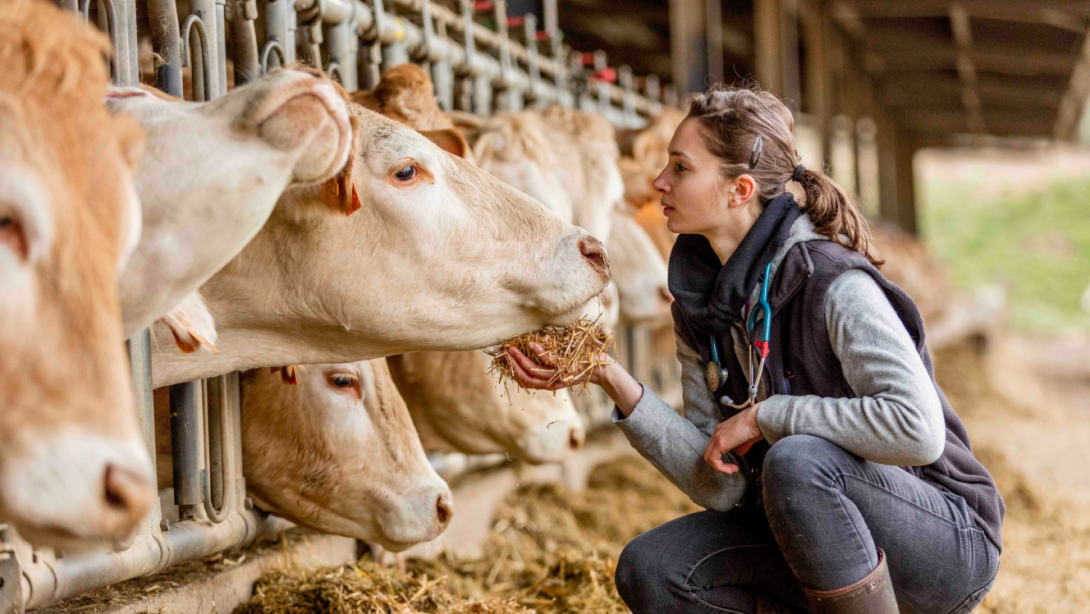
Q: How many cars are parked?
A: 0